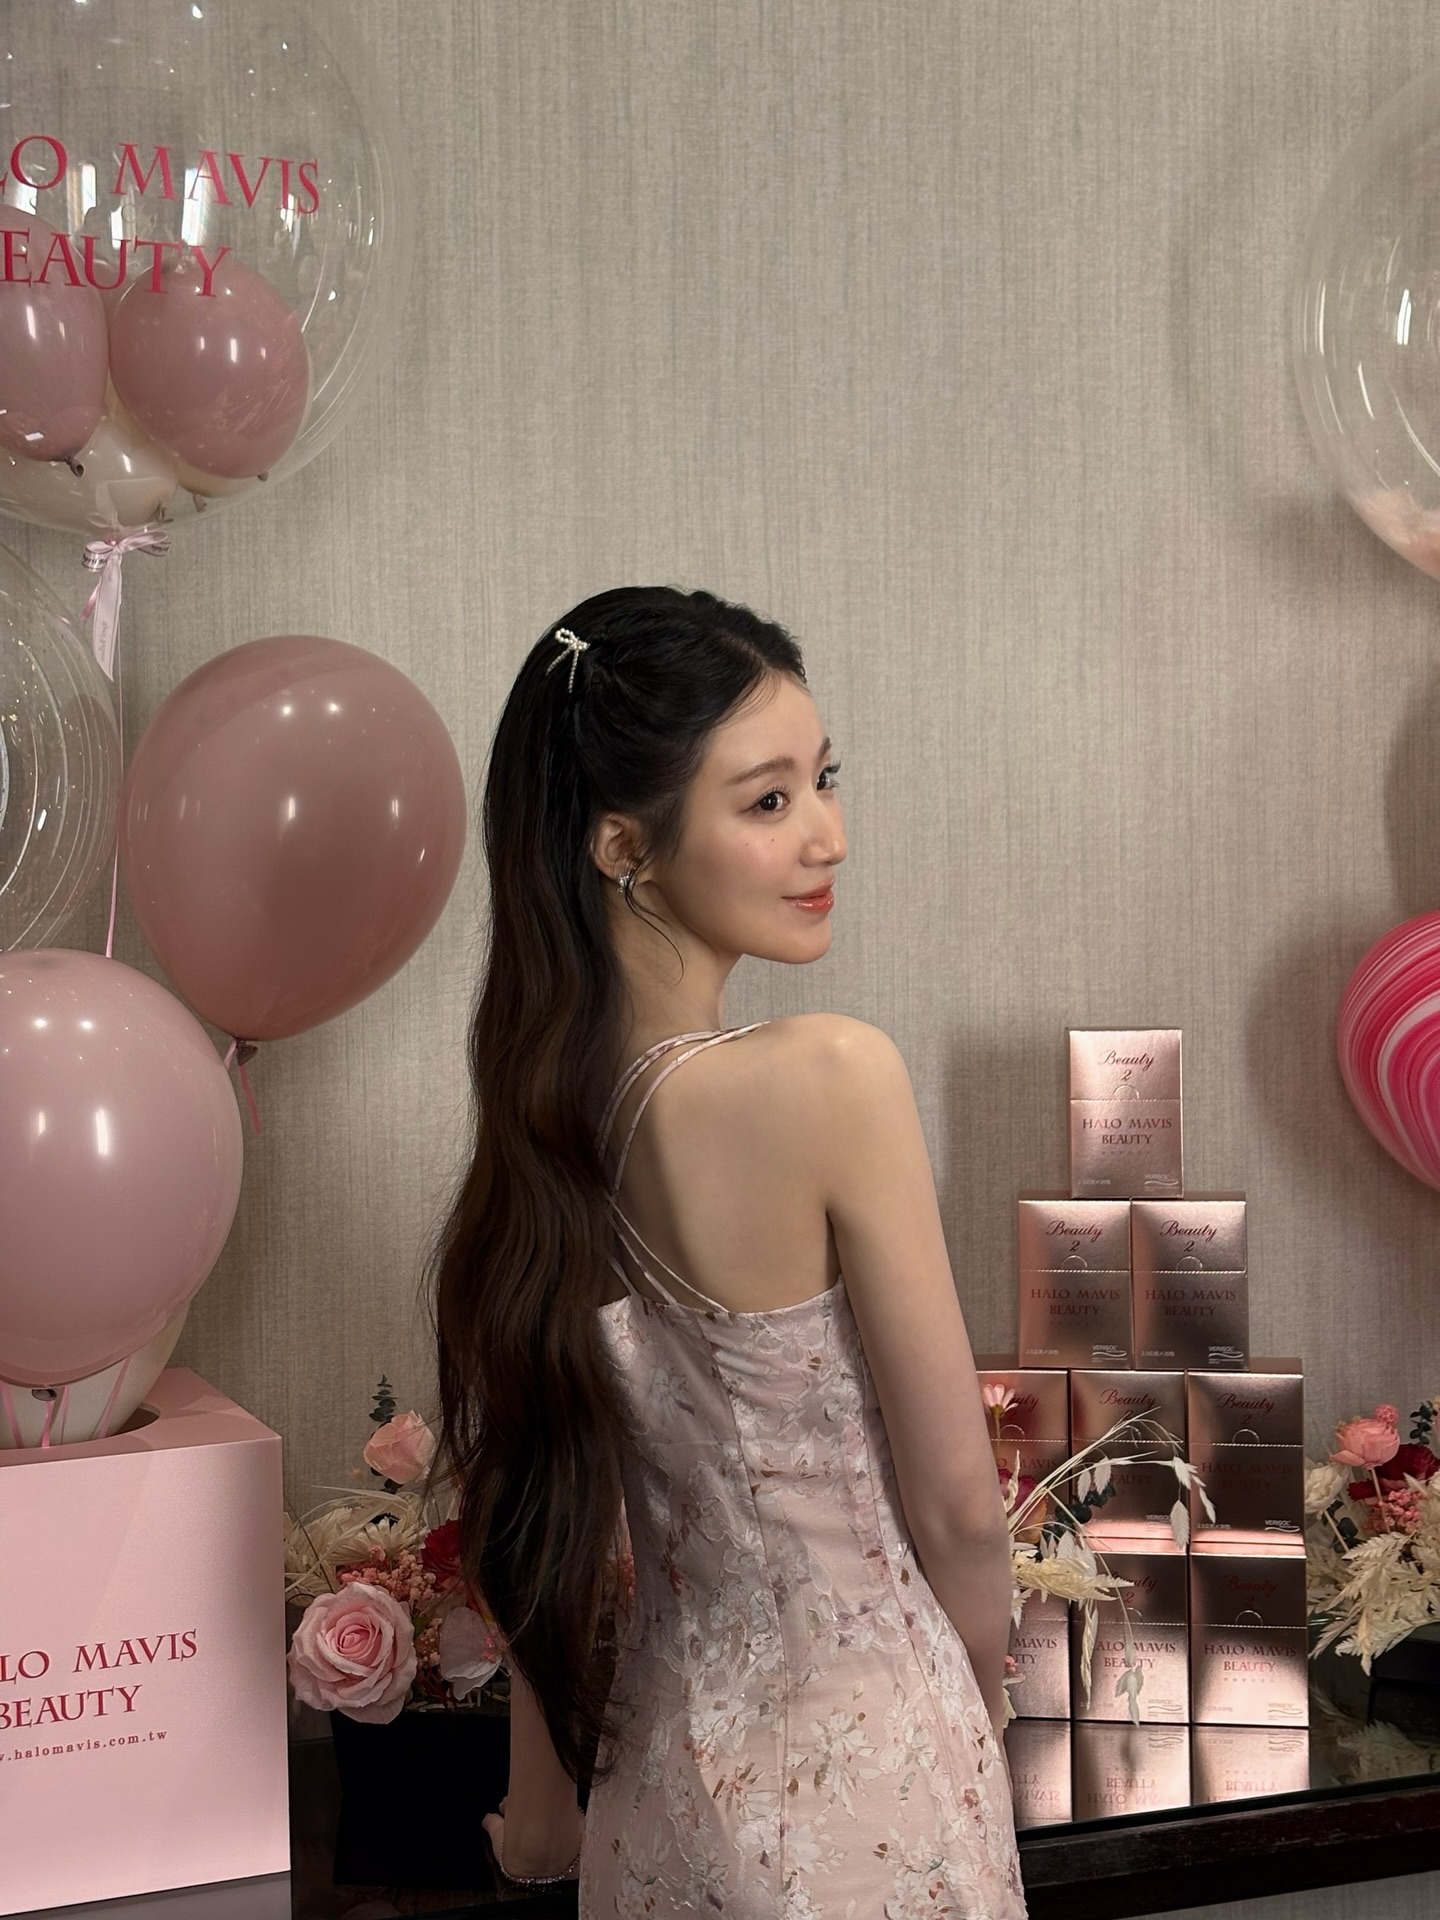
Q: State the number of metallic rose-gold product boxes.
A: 9